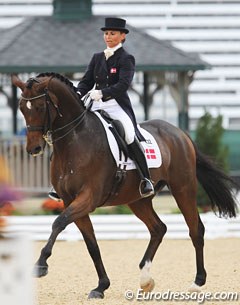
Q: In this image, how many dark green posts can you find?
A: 3